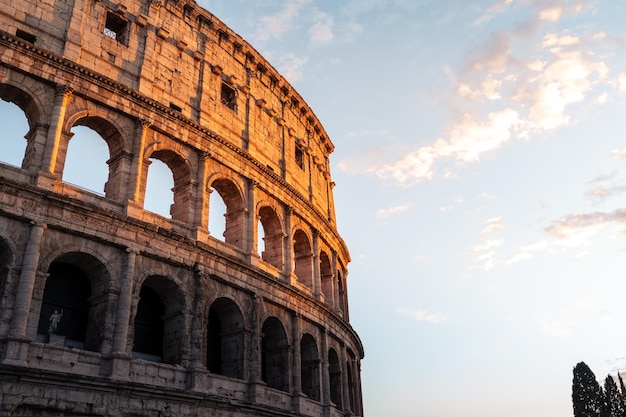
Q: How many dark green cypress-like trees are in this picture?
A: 3